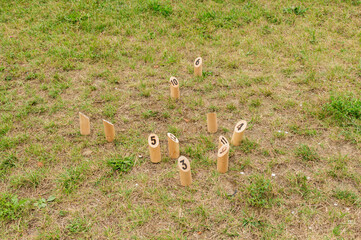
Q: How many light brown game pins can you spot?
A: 11